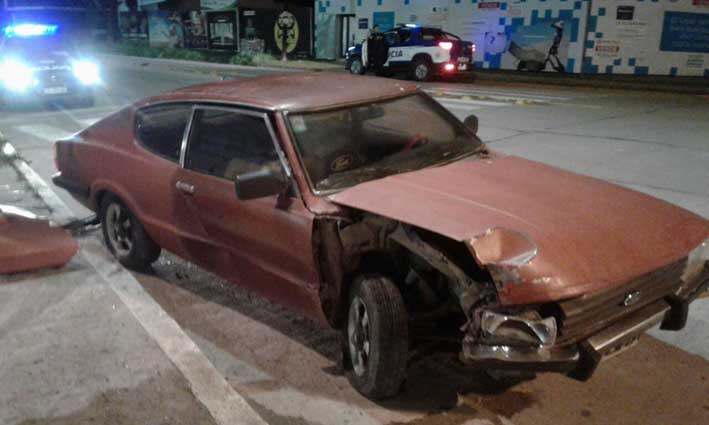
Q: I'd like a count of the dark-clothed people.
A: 1